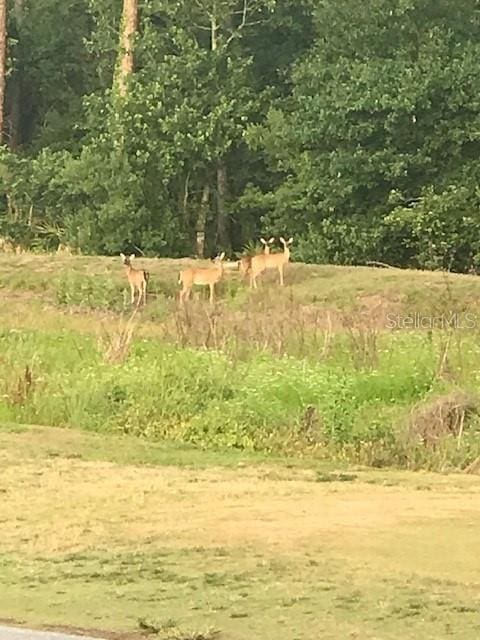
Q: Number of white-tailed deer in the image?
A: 4